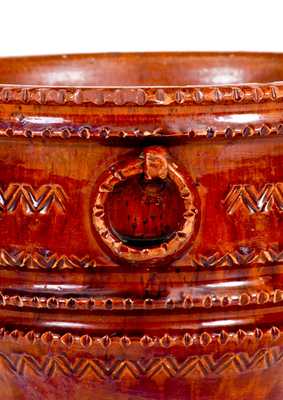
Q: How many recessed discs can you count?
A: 1